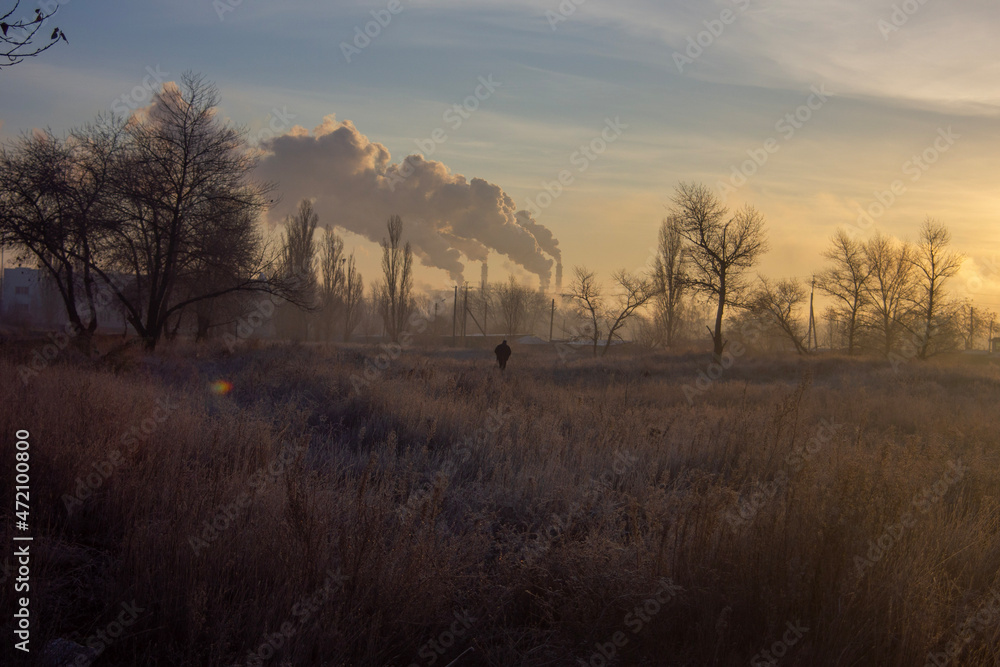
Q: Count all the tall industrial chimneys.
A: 2